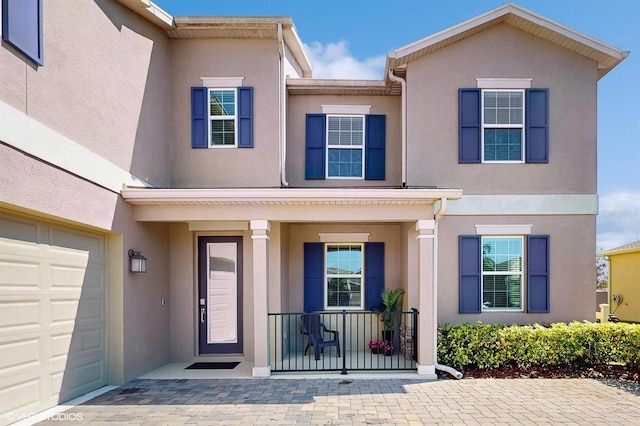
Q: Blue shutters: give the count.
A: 11